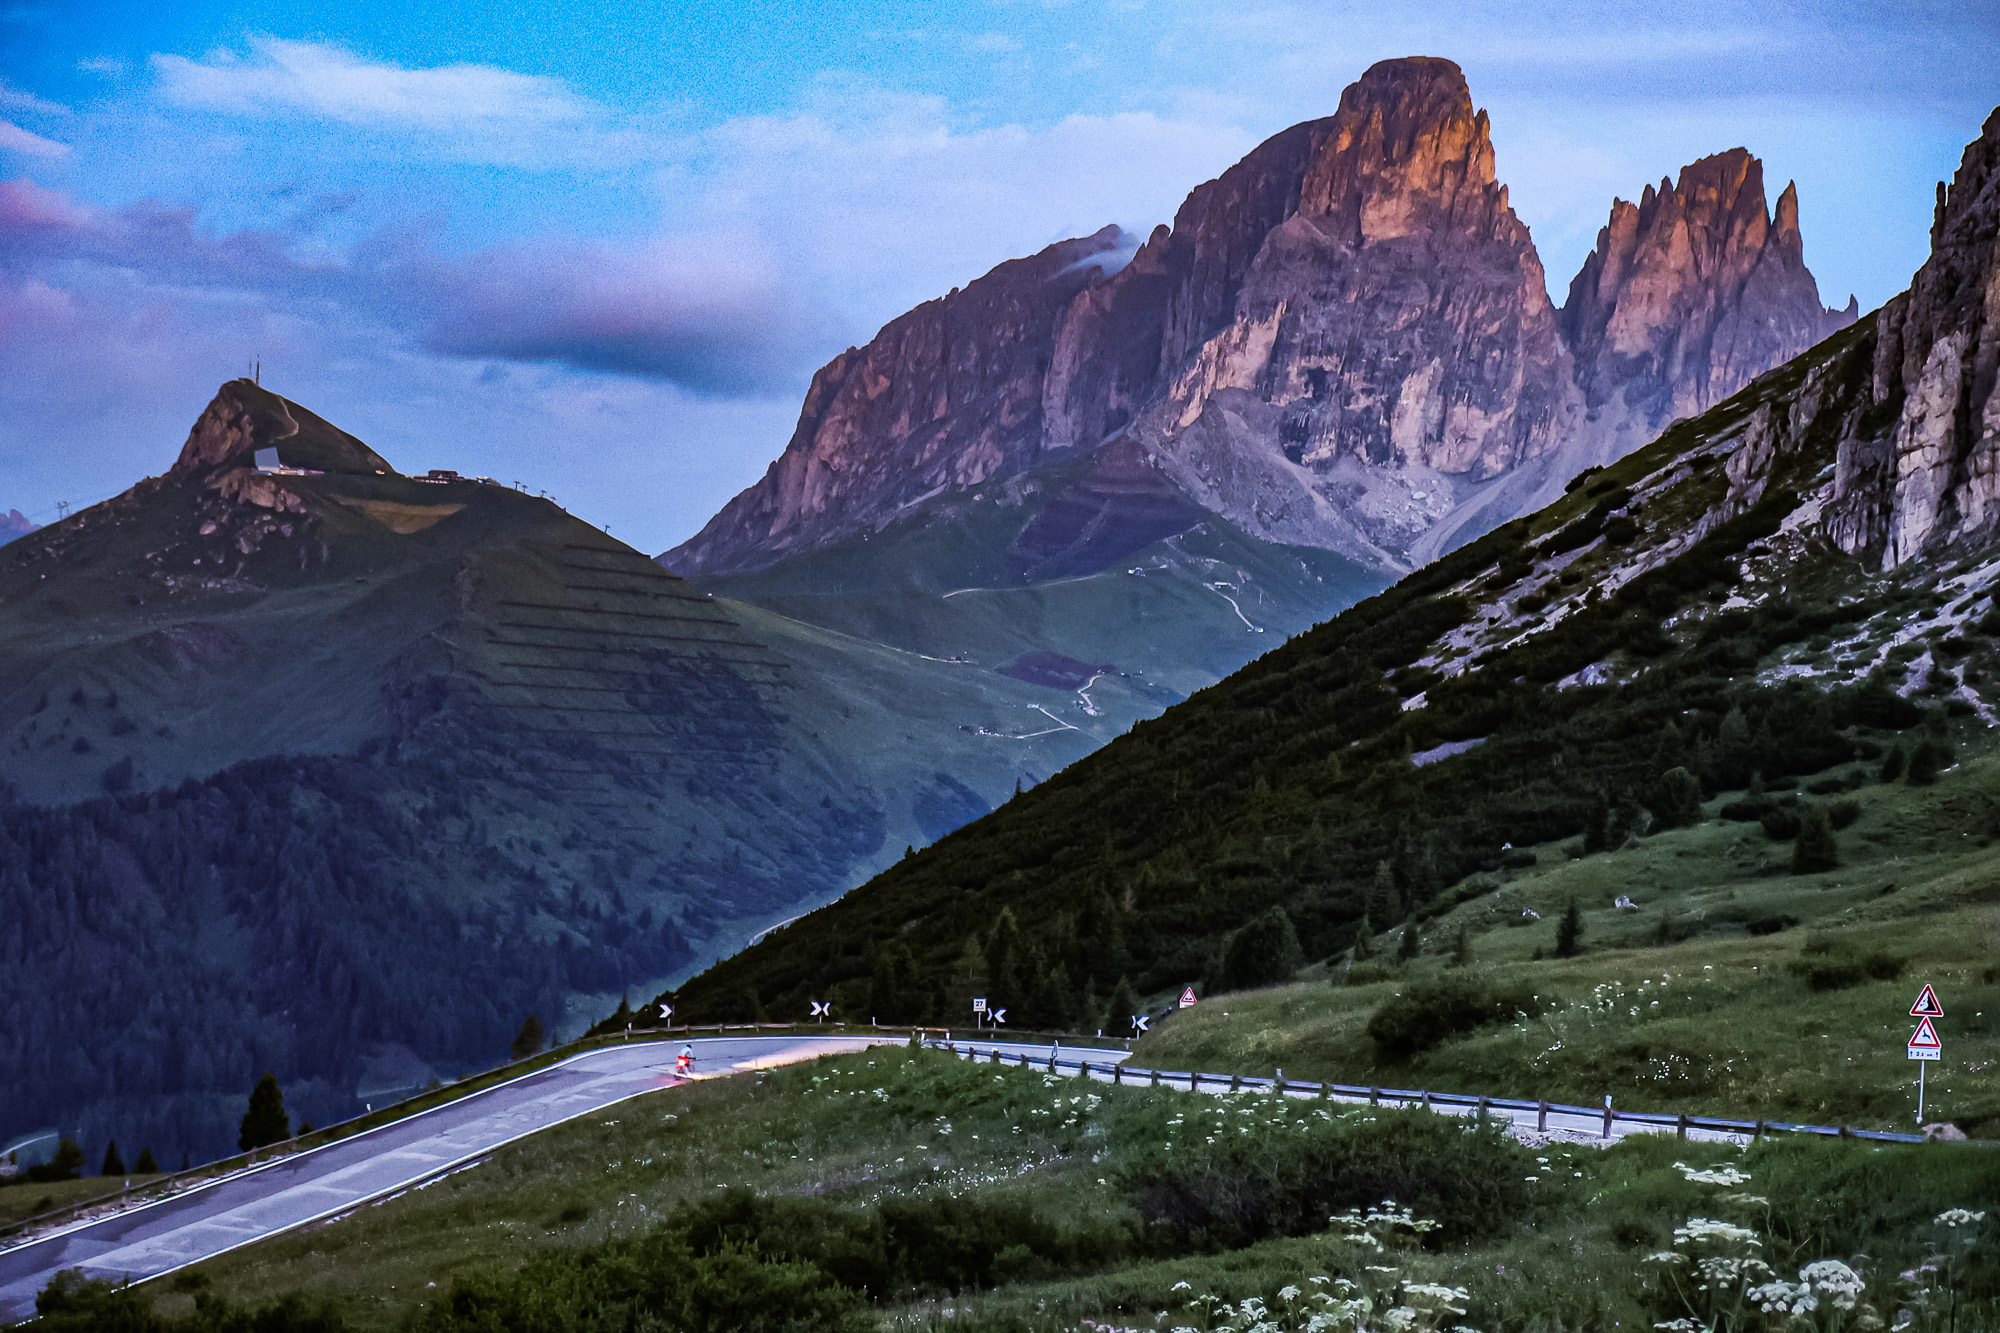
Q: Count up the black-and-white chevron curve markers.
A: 4